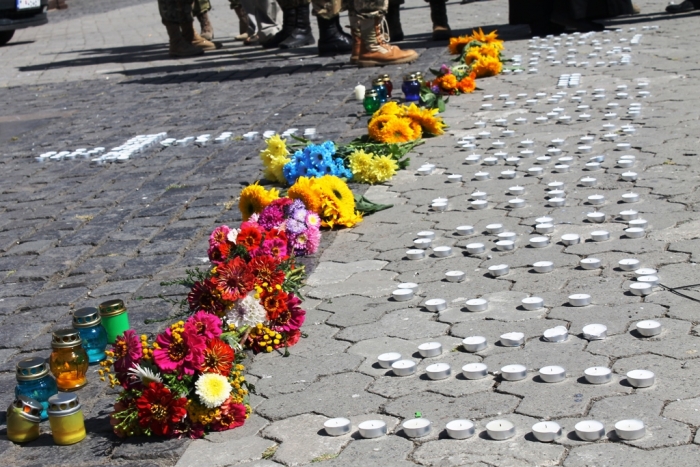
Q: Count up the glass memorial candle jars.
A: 11